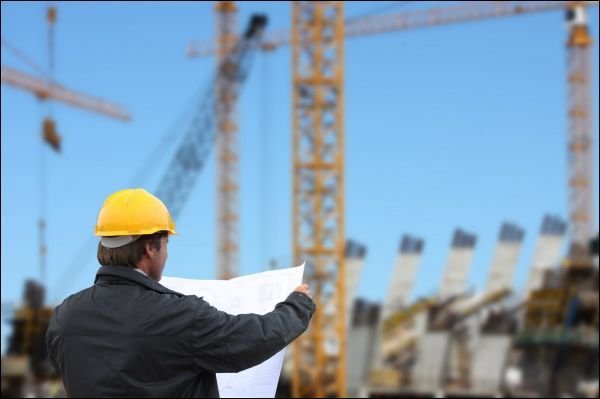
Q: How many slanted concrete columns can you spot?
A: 5